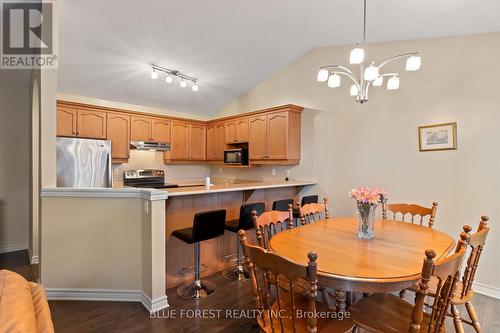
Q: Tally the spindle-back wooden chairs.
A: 6